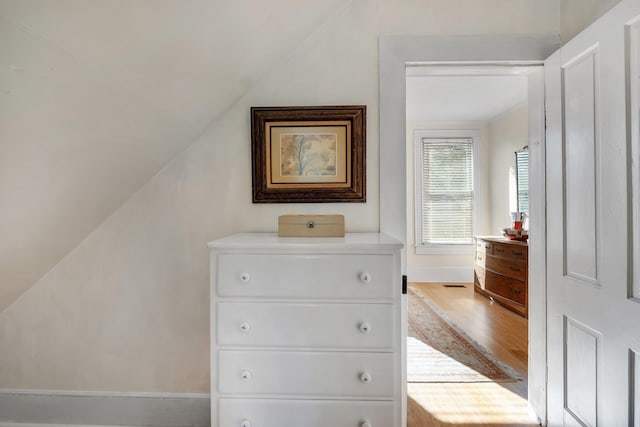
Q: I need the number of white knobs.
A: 8